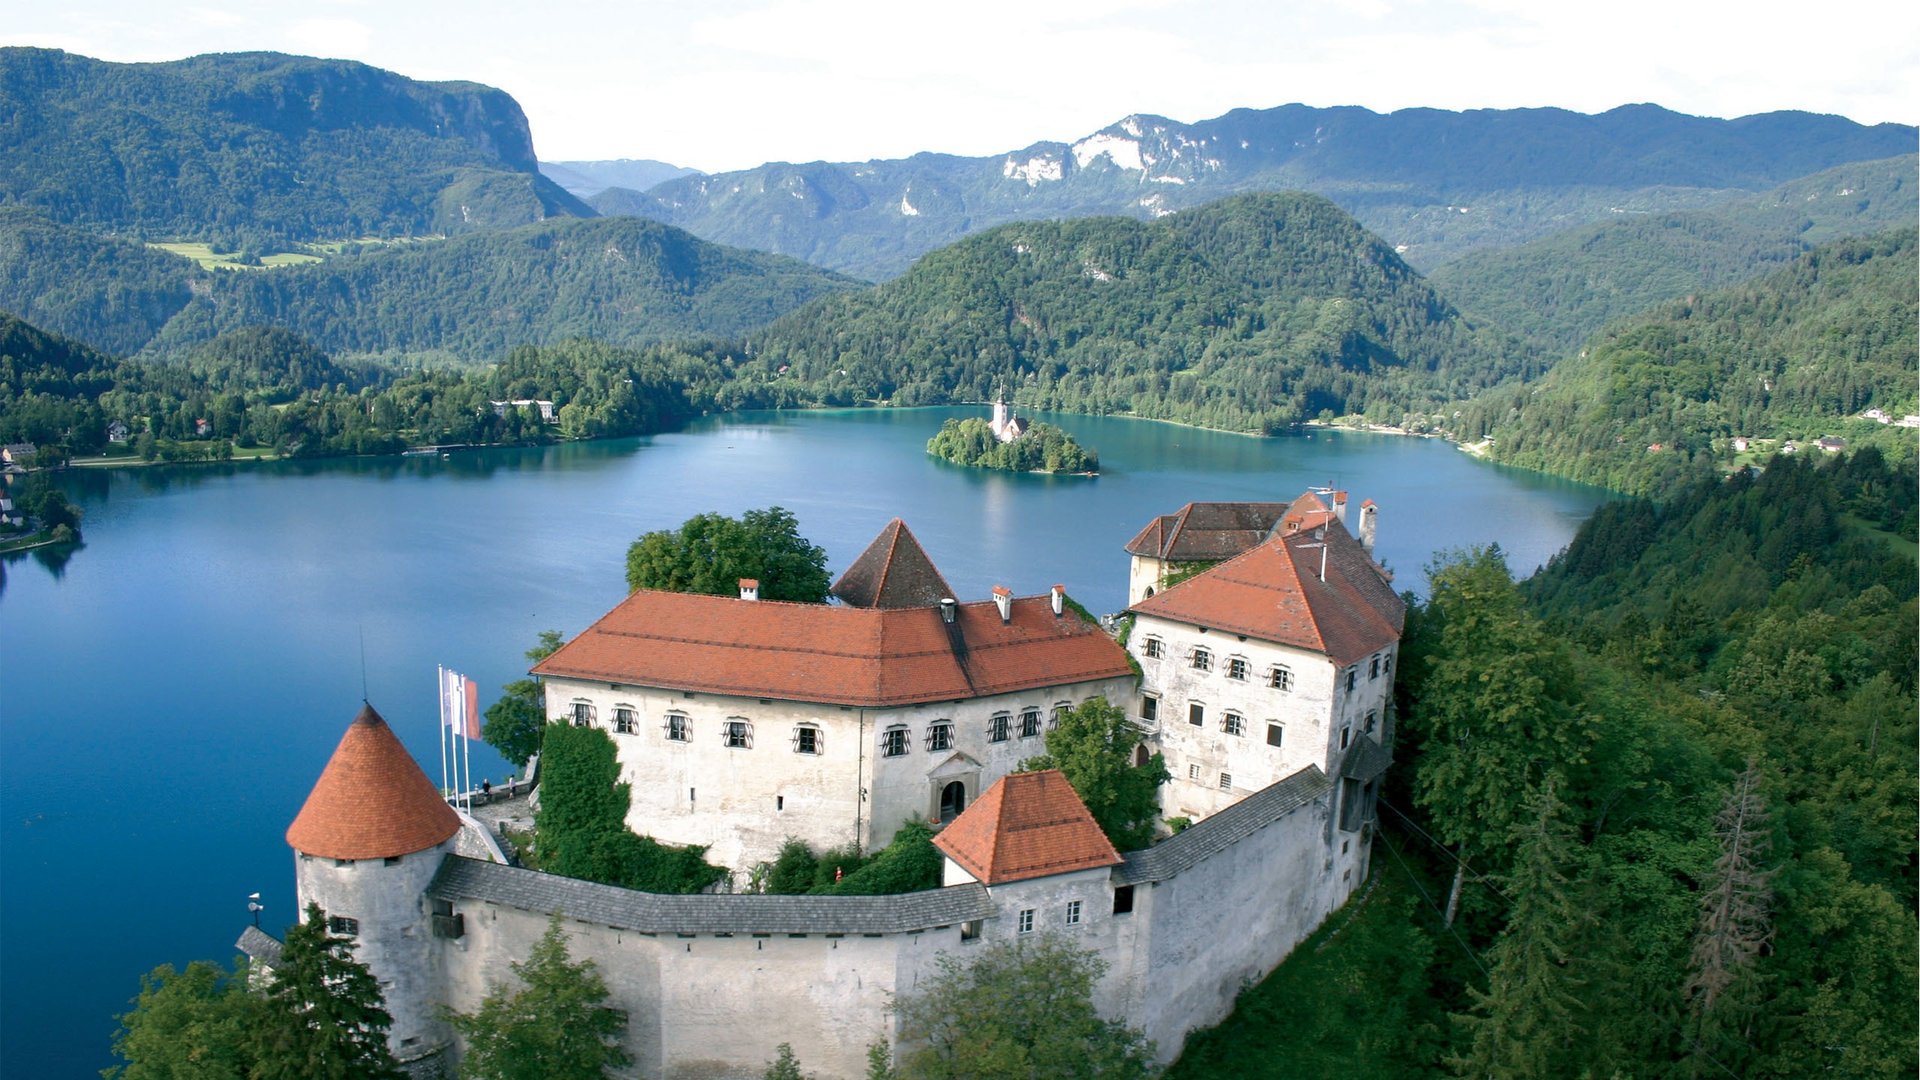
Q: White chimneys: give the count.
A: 5